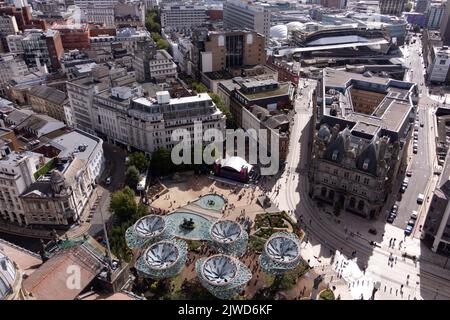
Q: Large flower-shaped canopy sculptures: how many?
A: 5